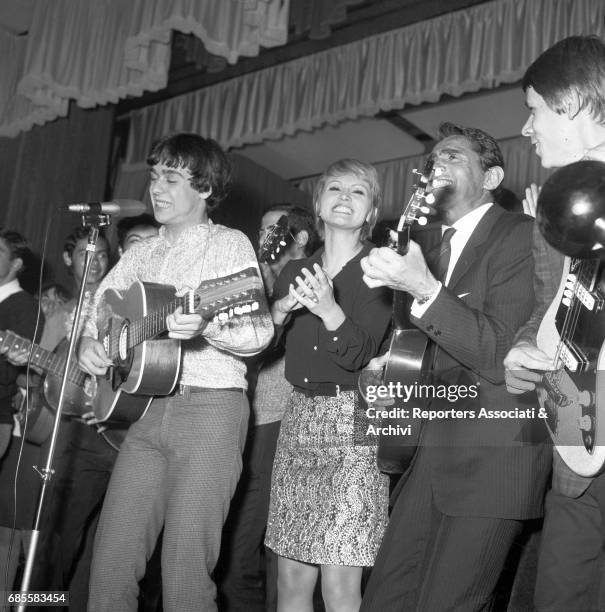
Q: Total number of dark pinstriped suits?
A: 1